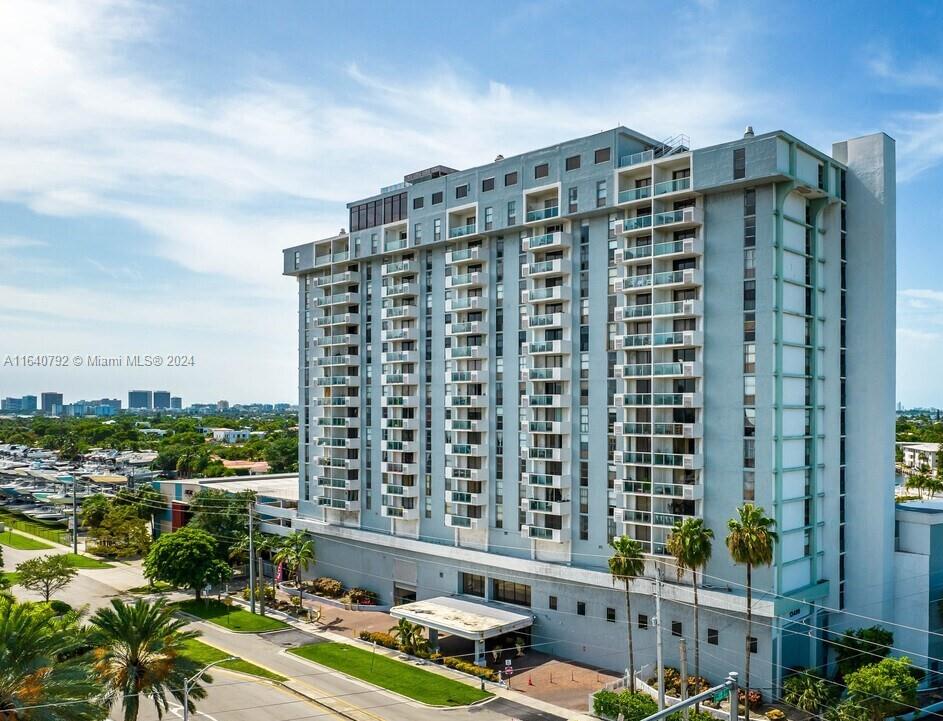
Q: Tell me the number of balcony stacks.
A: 5